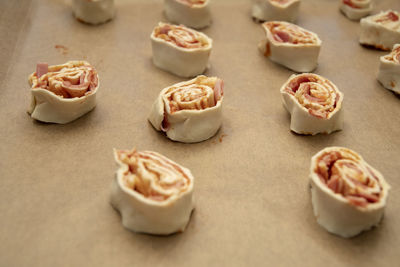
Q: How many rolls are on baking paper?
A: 13